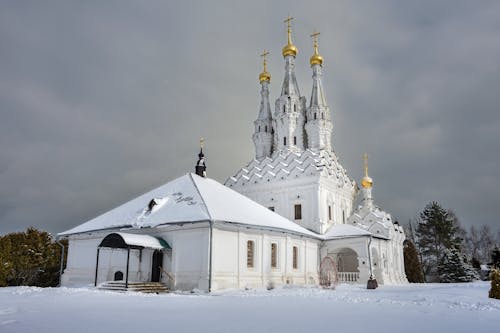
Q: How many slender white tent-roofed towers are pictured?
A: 3